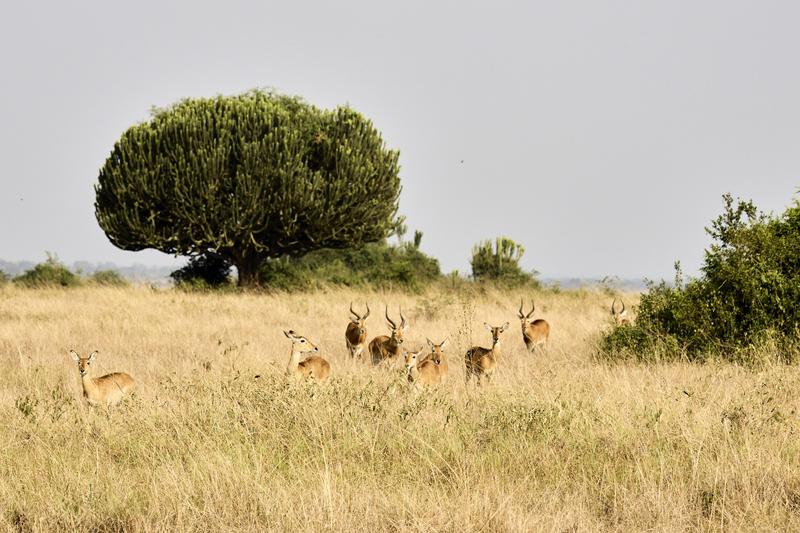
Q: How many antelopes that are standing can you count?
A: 9